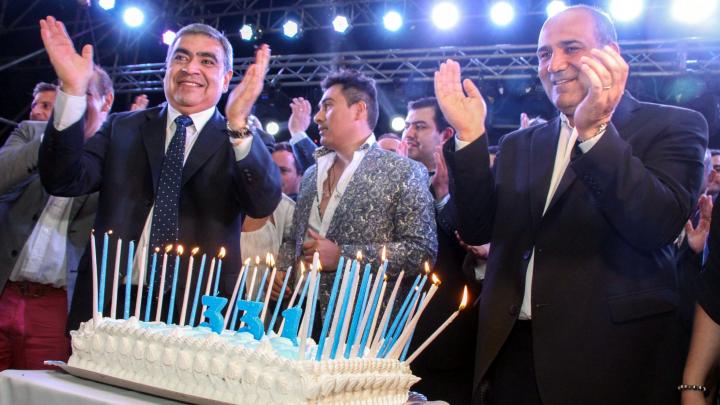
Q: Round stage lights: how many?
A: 14